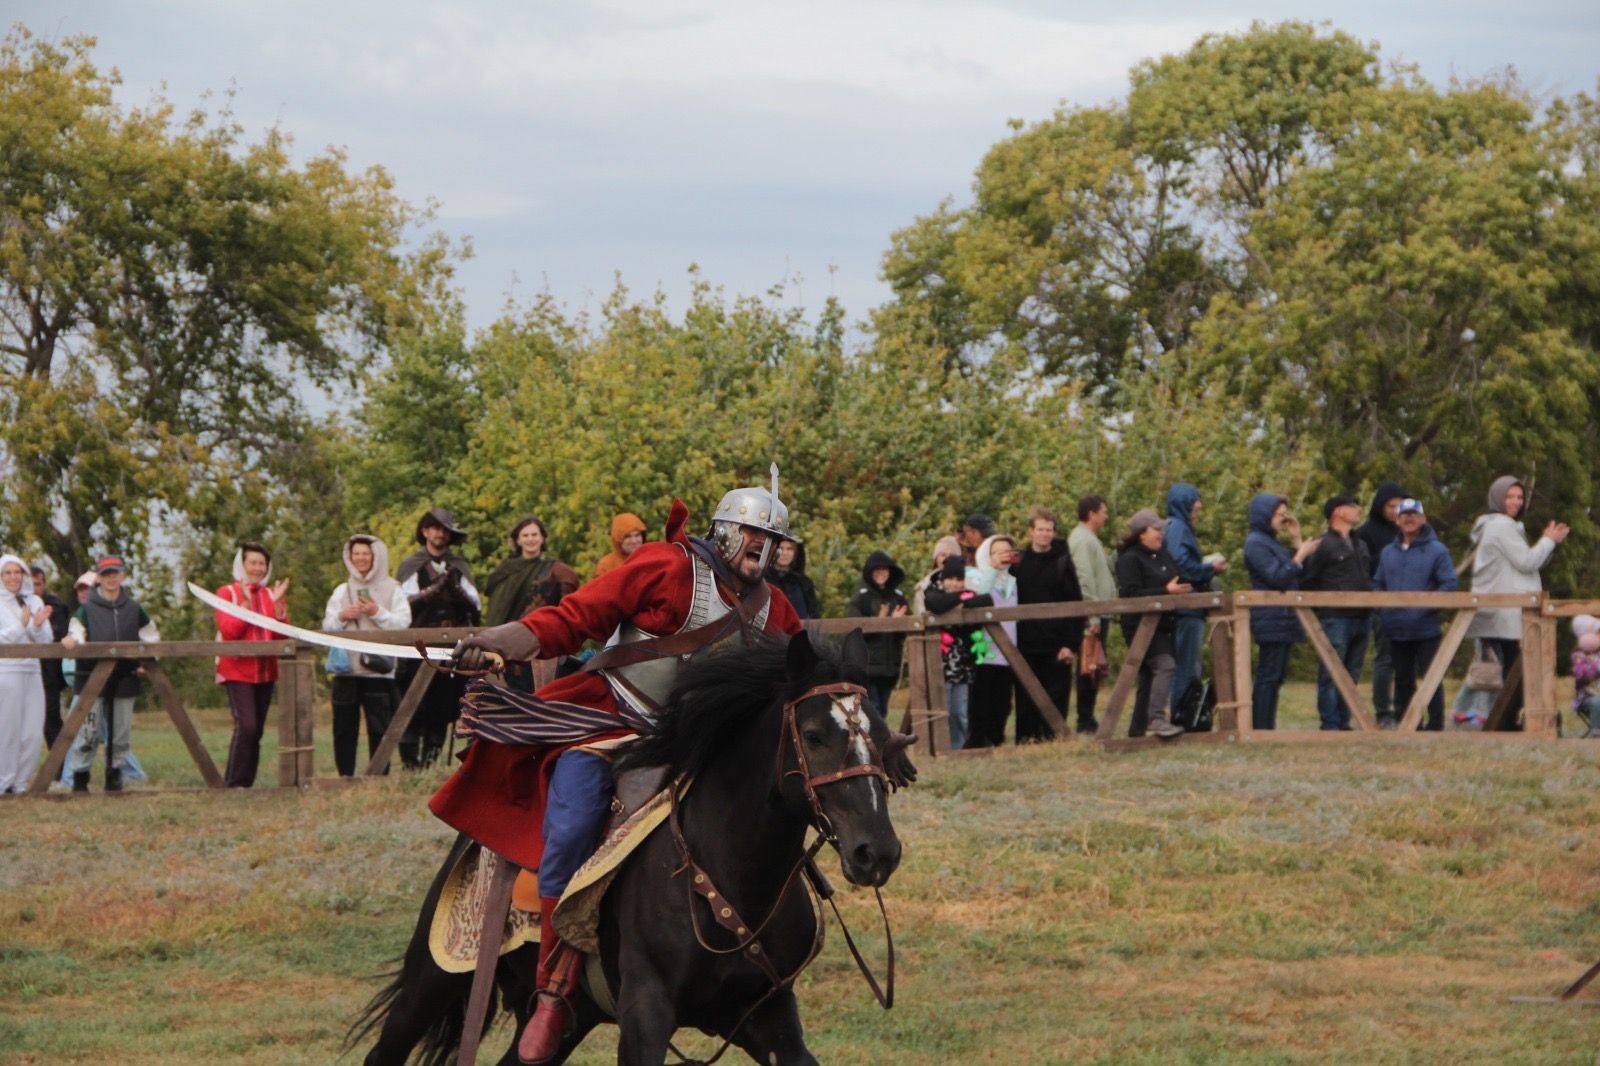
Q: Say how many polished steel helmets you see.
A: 1